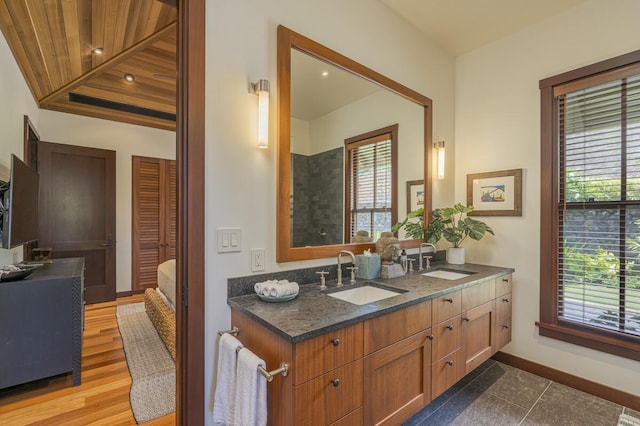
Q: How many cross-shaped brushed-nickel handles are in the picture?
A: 4